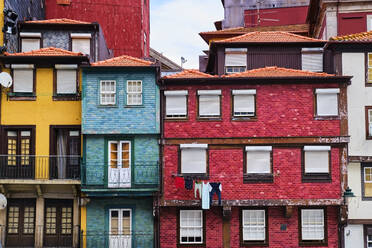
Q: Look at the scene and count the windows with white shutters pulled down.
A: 13